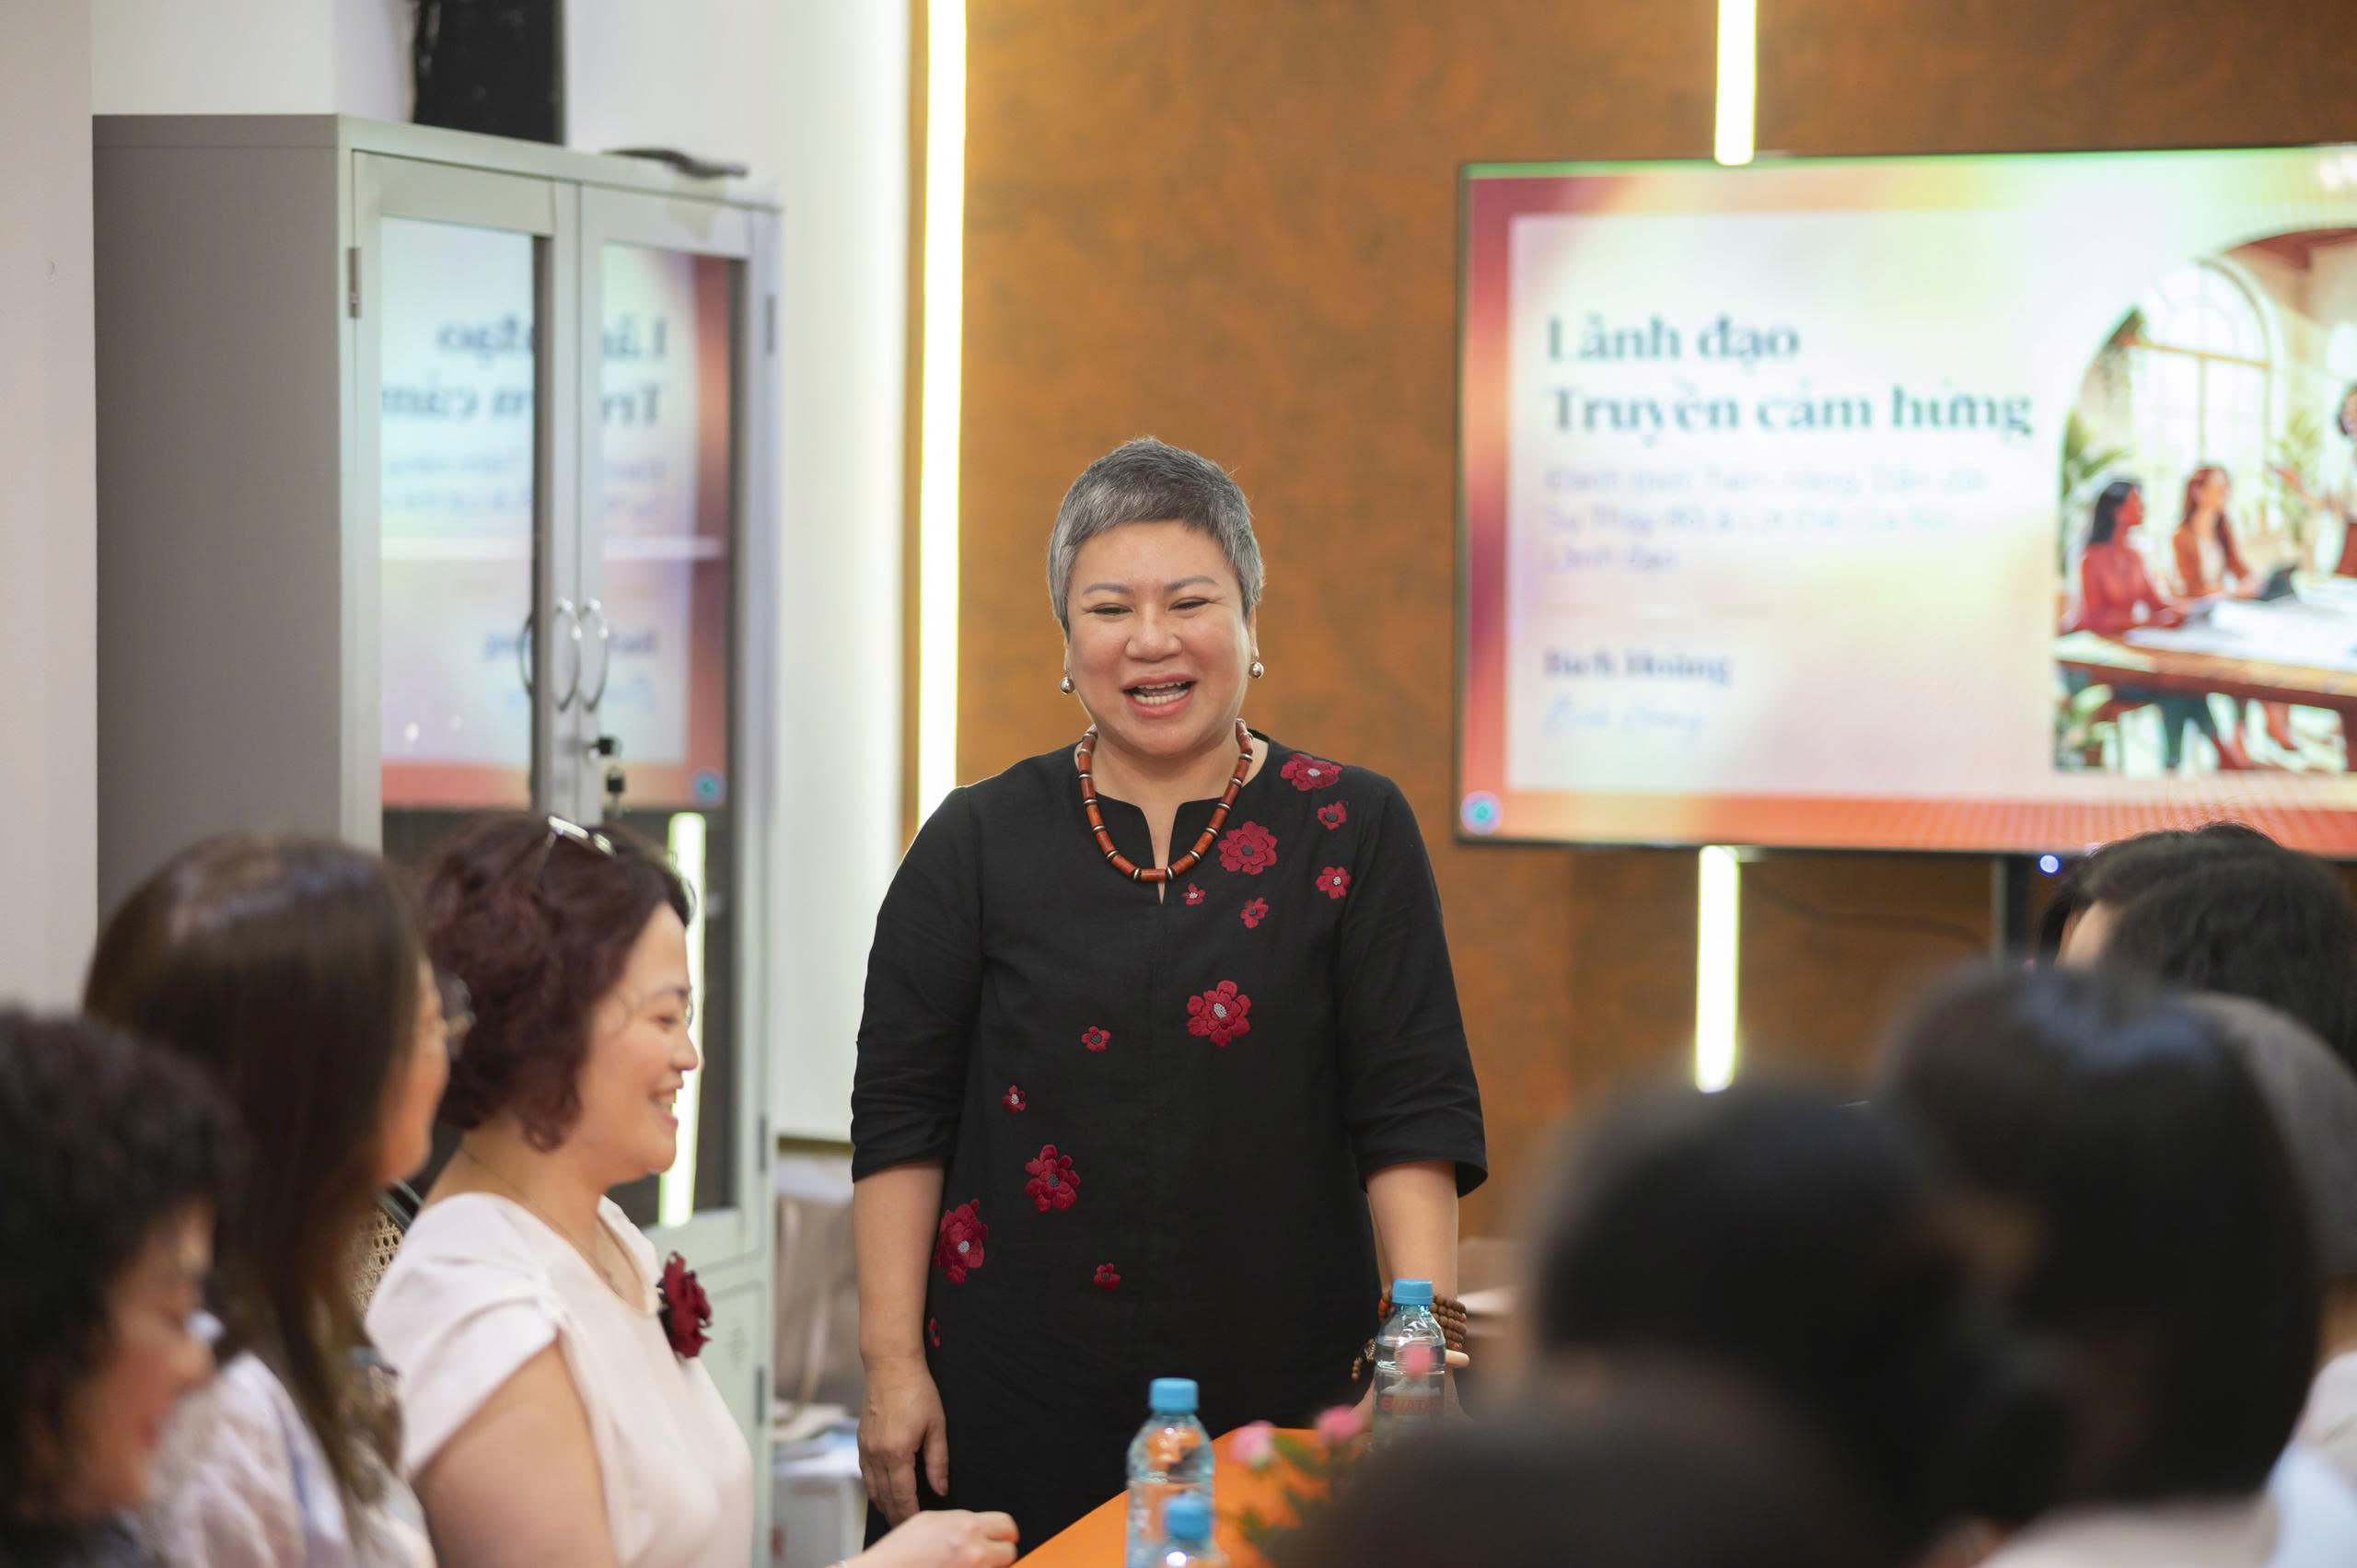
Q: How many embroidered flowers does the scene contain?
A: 13